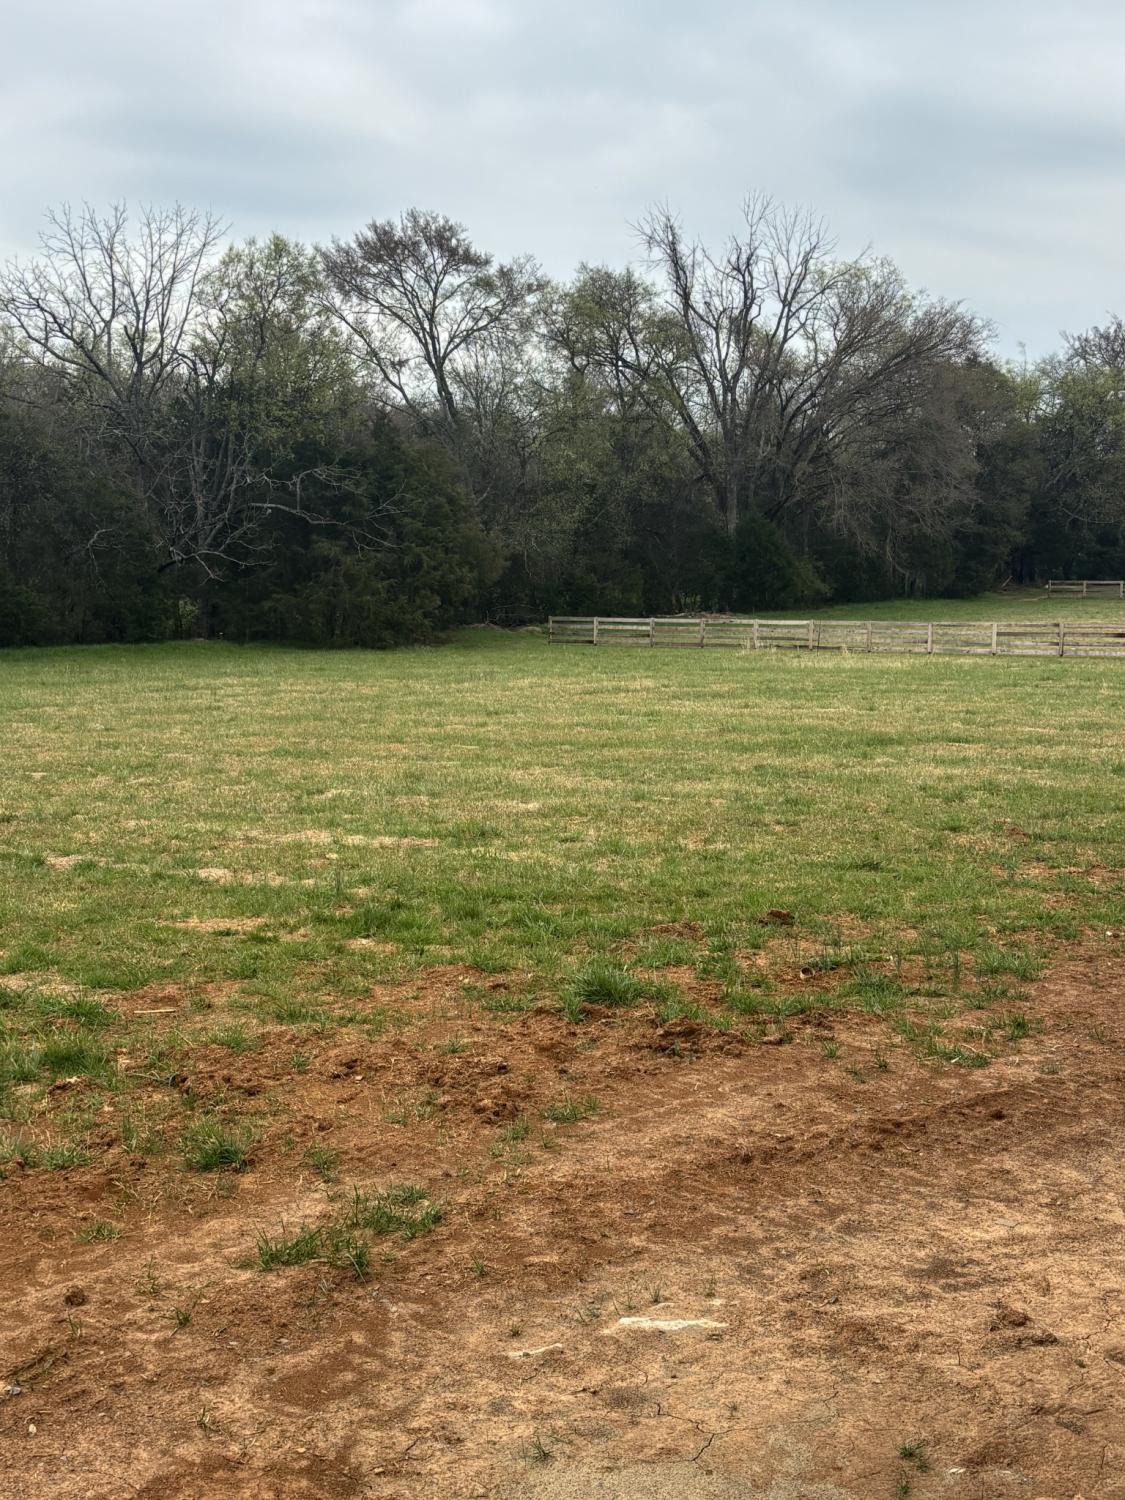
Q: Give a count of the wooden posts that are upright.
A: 13